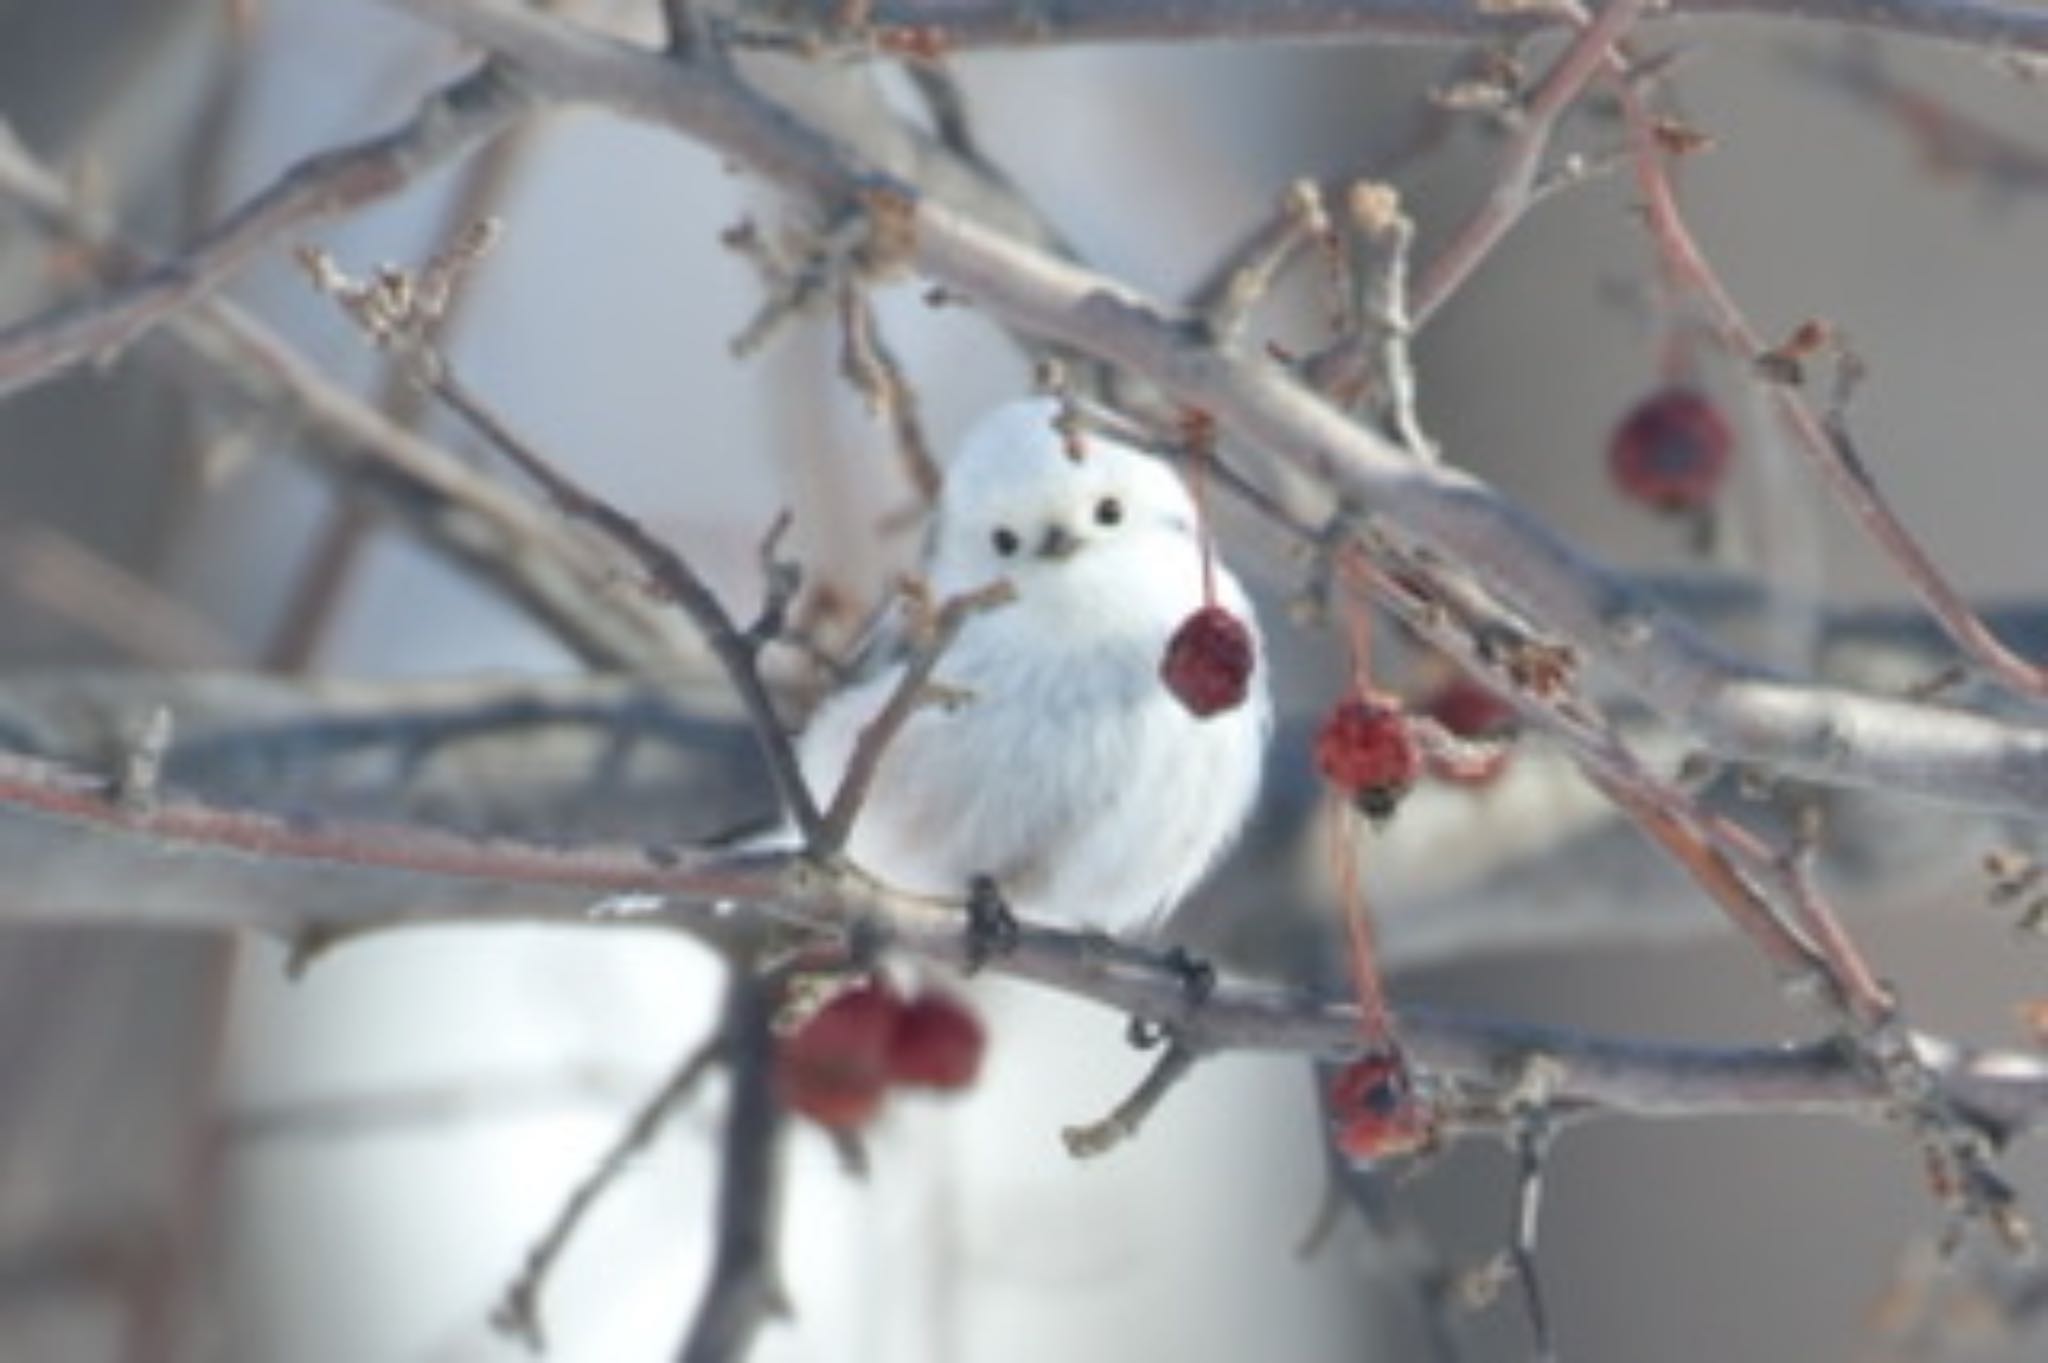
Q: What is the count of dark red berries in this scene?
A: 7